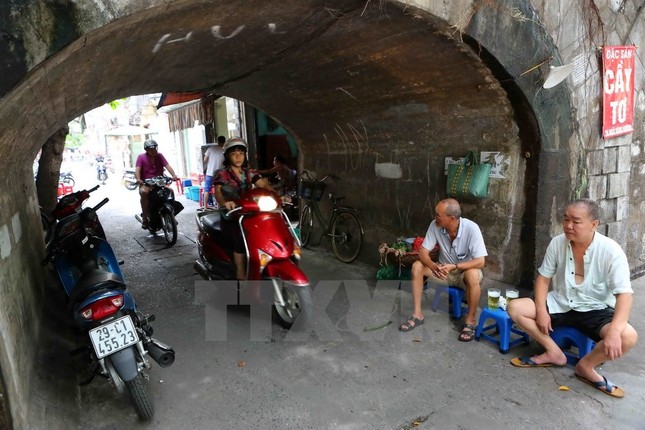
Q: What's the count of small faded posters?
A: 2